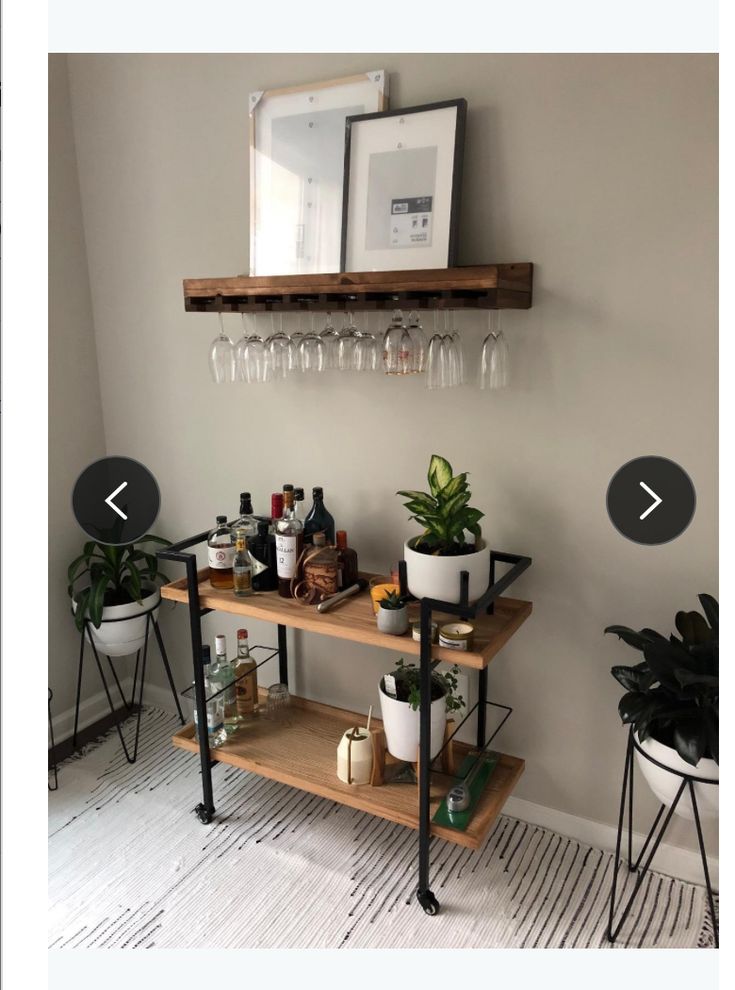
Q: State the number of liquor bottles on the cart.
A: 13